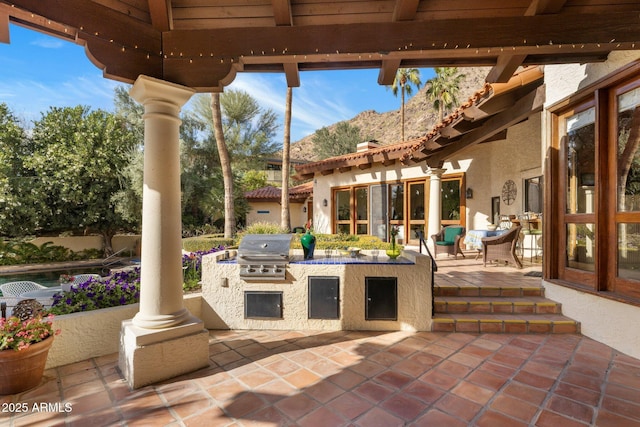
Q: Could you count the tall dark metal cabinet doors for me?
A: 2